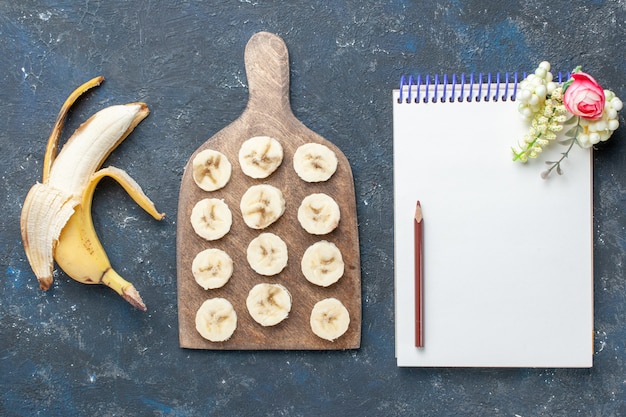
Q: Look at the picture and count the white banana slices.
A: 12